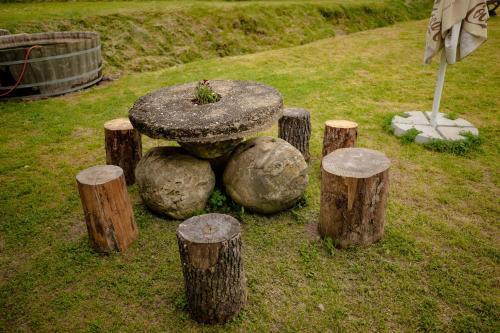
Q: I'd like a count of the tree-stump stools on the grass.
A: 6